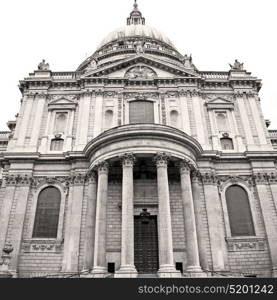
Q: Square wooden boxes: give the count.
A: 0